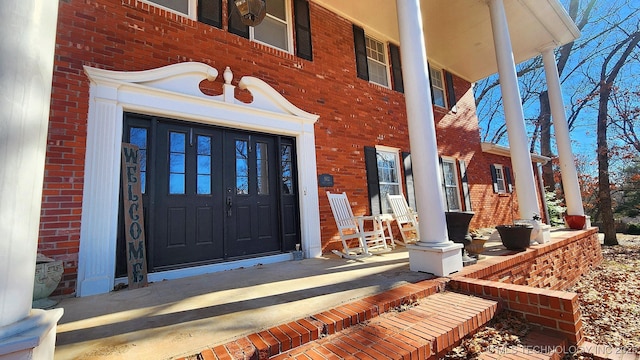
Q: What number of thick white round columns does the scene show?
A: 4